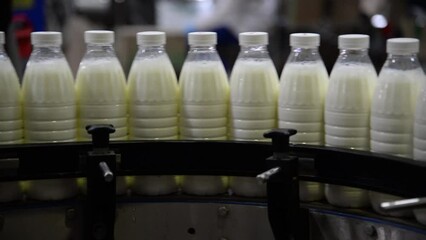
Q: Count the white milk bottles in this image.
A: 10